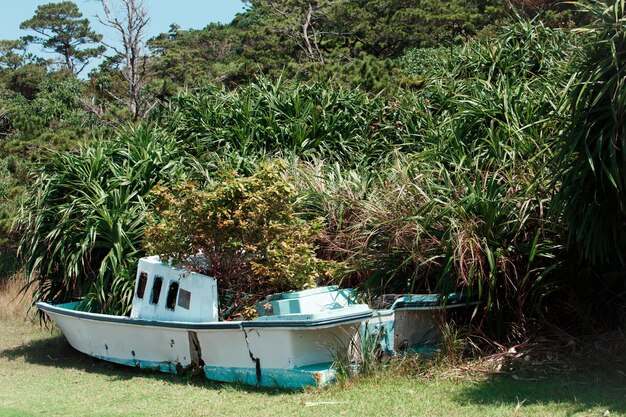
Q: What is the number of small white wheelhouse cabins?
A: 1